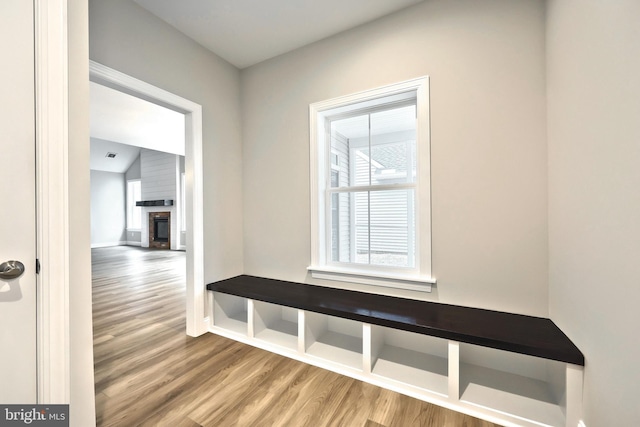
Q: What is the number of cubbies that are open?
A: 5